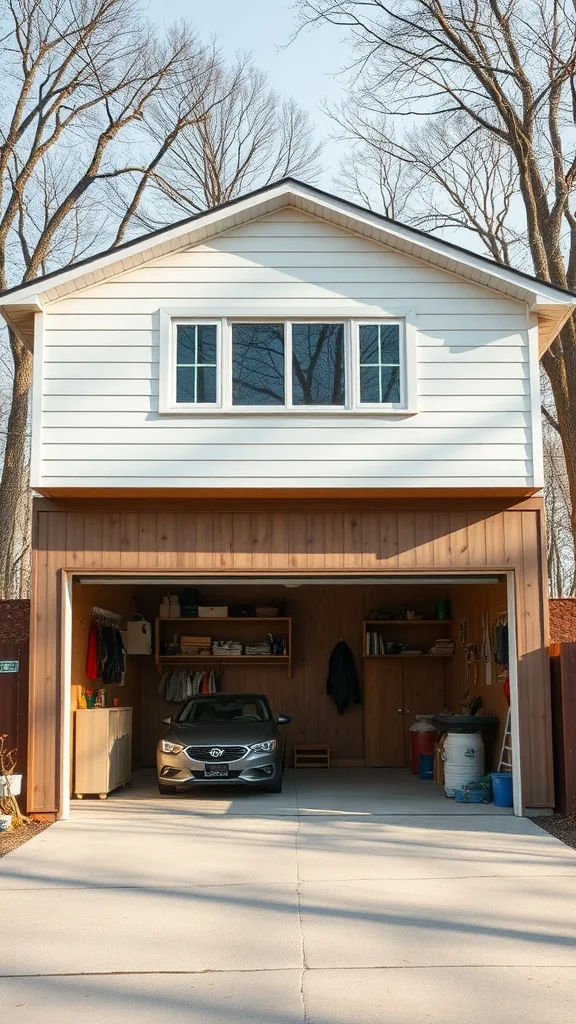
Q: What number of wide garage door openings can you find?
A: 1